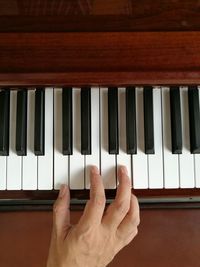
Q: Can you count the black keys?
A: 10